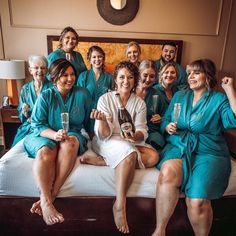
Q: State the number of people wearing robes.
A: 10